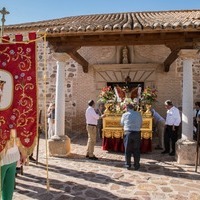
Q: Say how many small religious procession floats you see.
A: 1